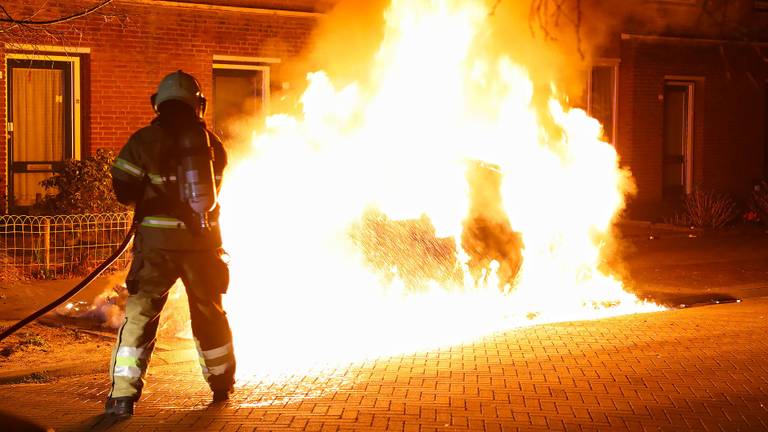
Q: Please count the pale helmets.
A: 1